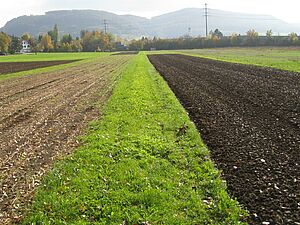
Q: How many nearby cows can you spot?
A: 0